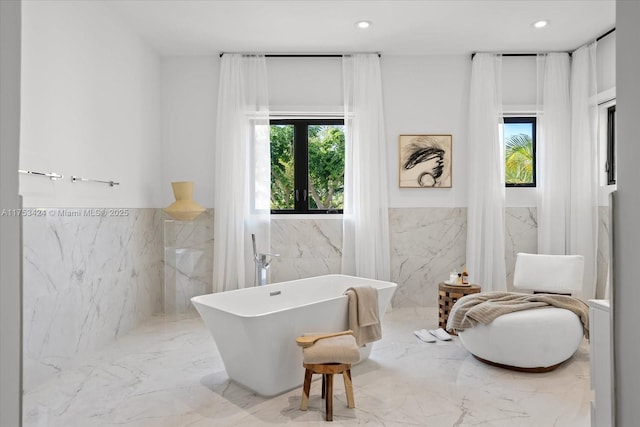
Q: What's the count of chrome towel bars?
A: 2